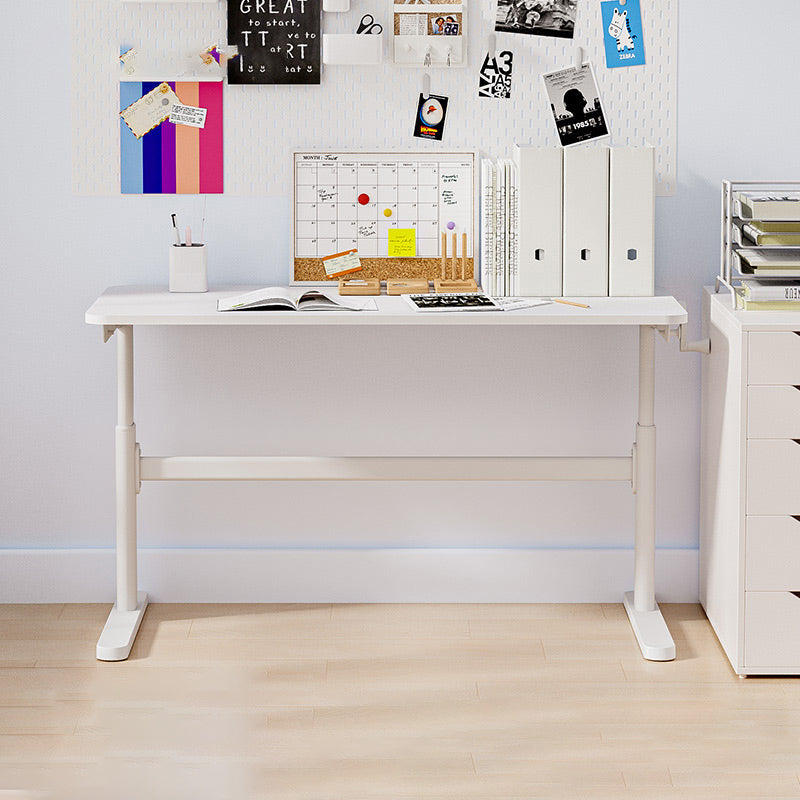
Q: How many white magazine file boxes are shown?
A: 3